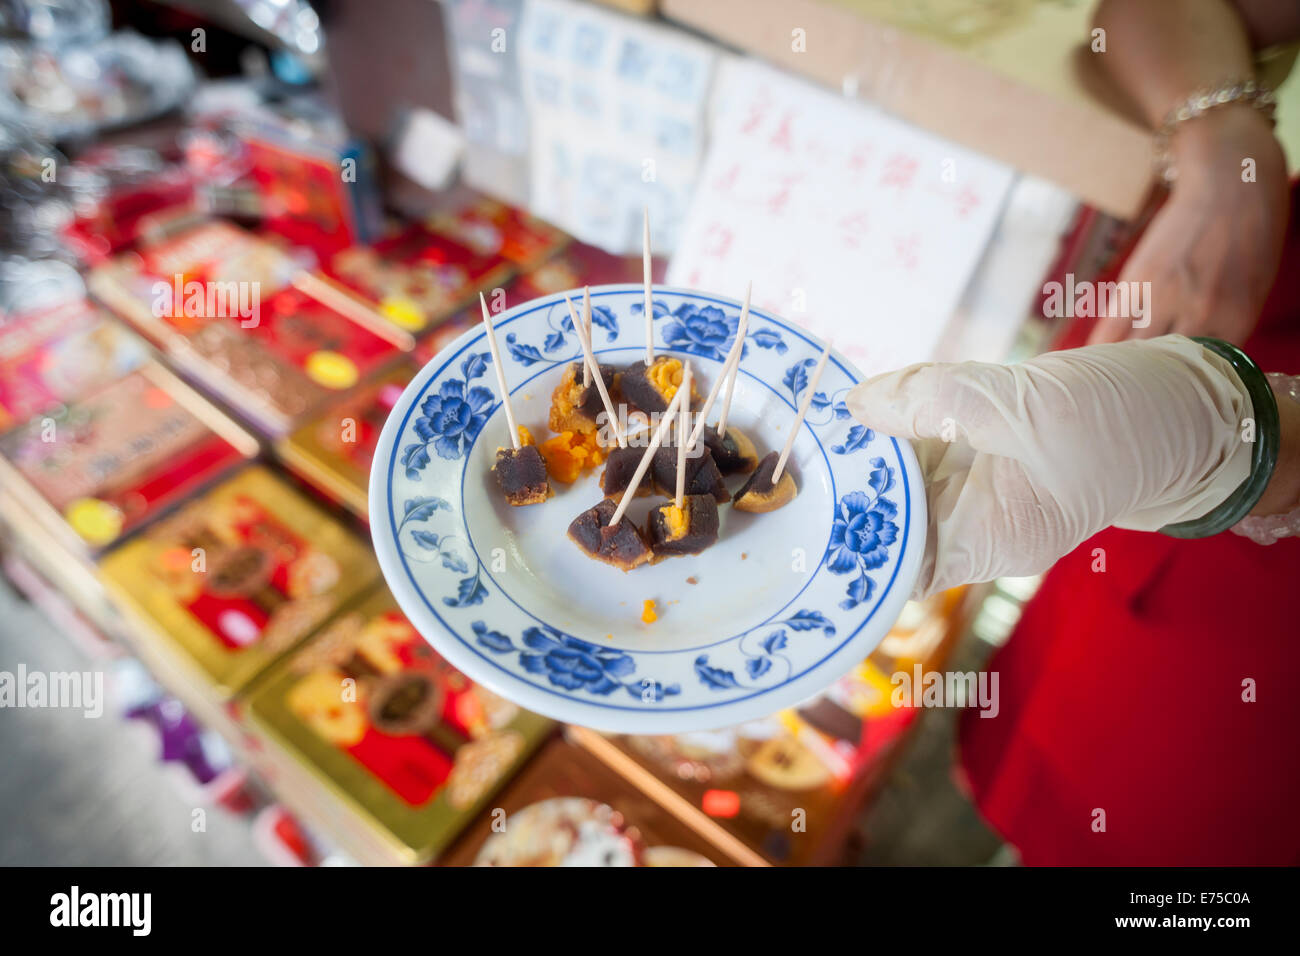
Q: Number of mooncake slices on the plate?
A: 9